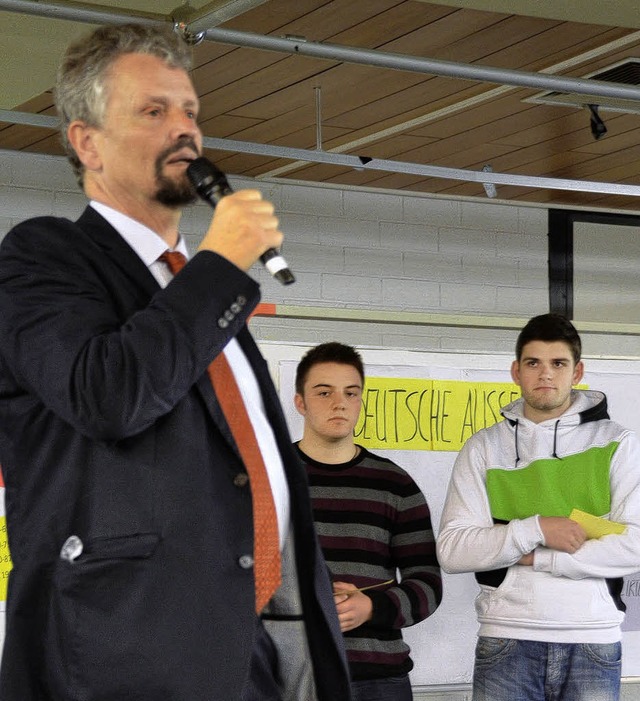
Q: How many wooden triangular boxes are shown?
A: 0